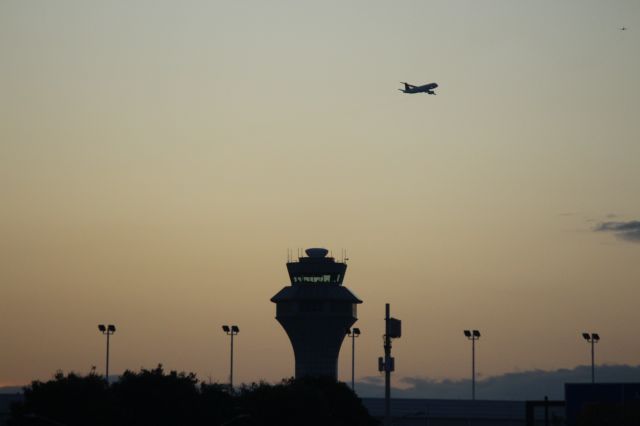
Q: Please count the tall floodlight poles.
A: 5